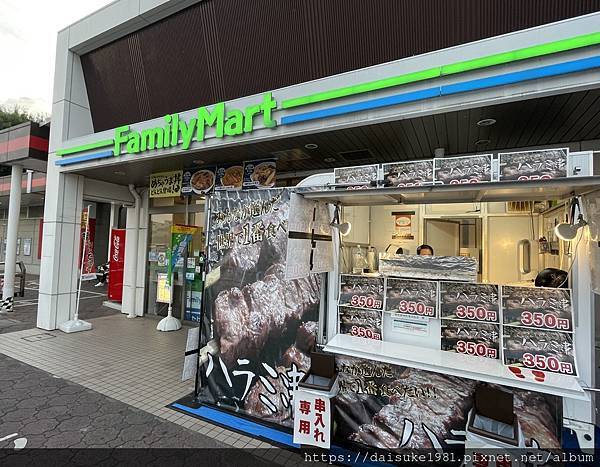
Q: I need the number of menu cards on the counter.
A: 7